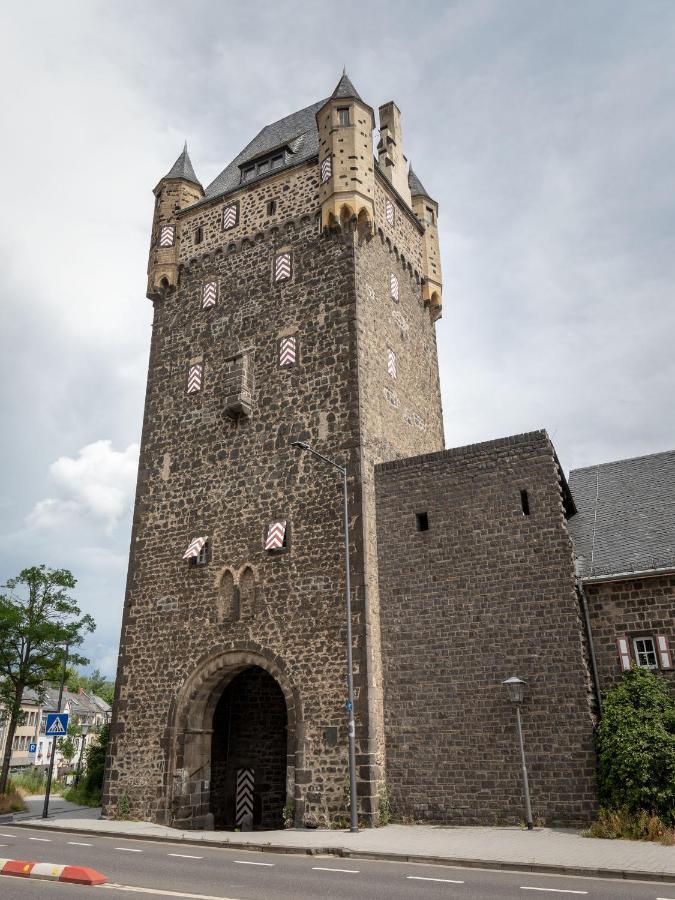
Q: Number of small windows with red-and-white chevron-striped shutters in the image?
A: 12